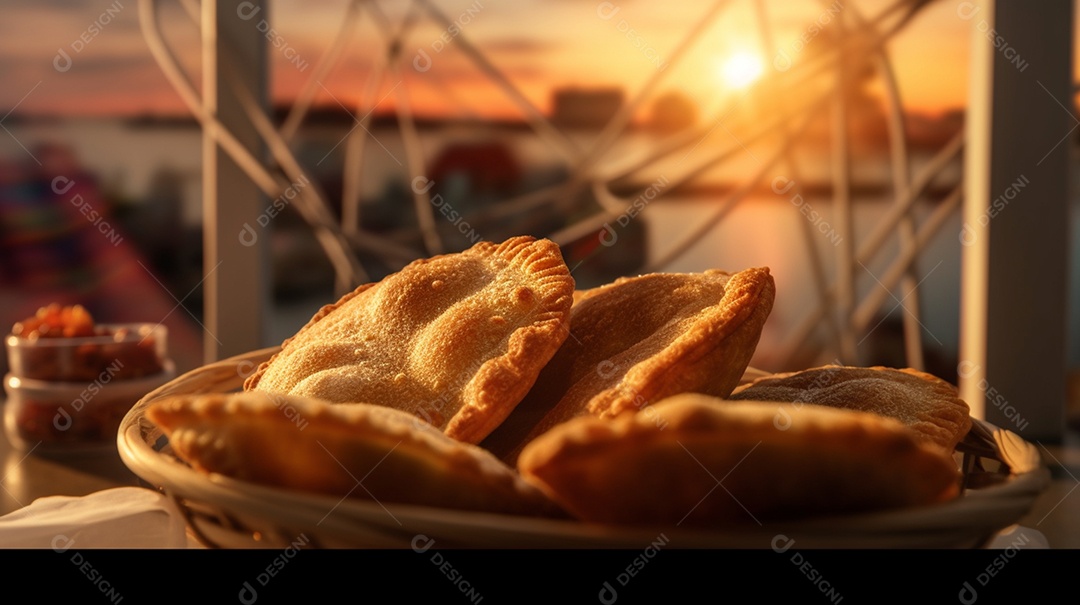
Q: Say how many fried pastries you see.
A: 5